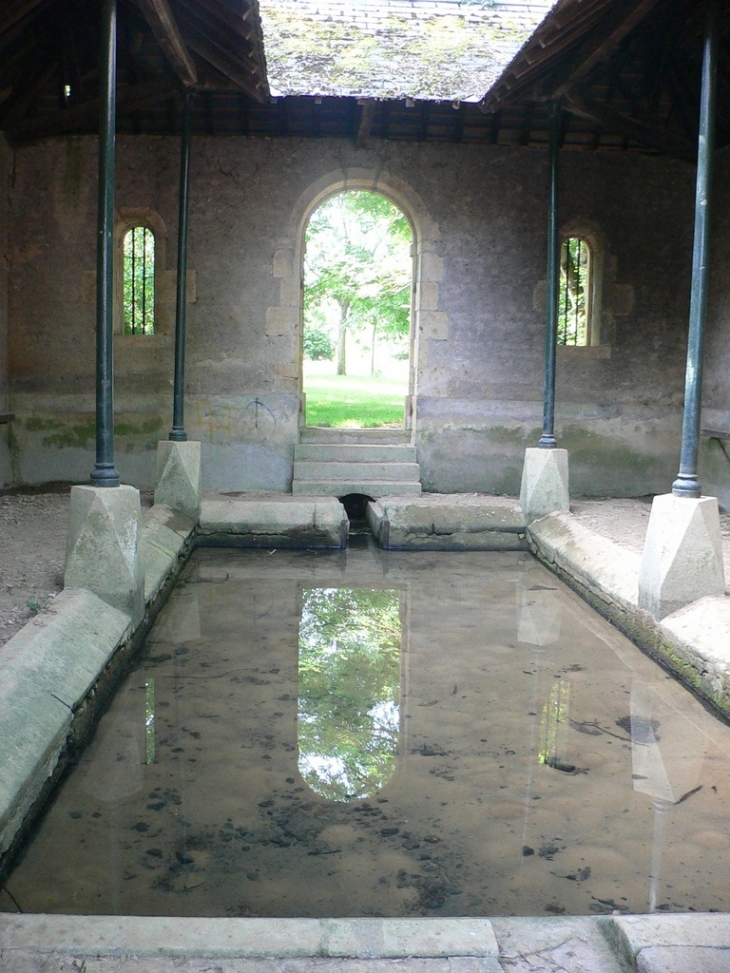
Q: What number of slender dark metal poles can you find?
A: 4